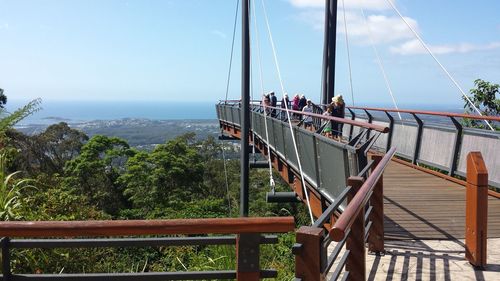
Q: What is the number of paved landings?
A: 1